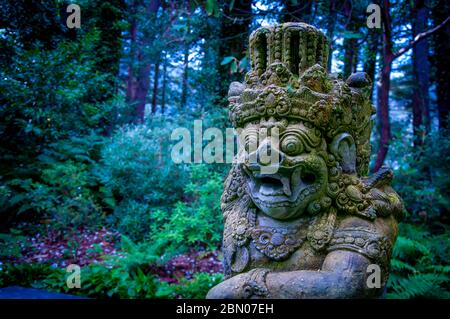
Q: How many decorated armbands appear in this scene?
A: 2